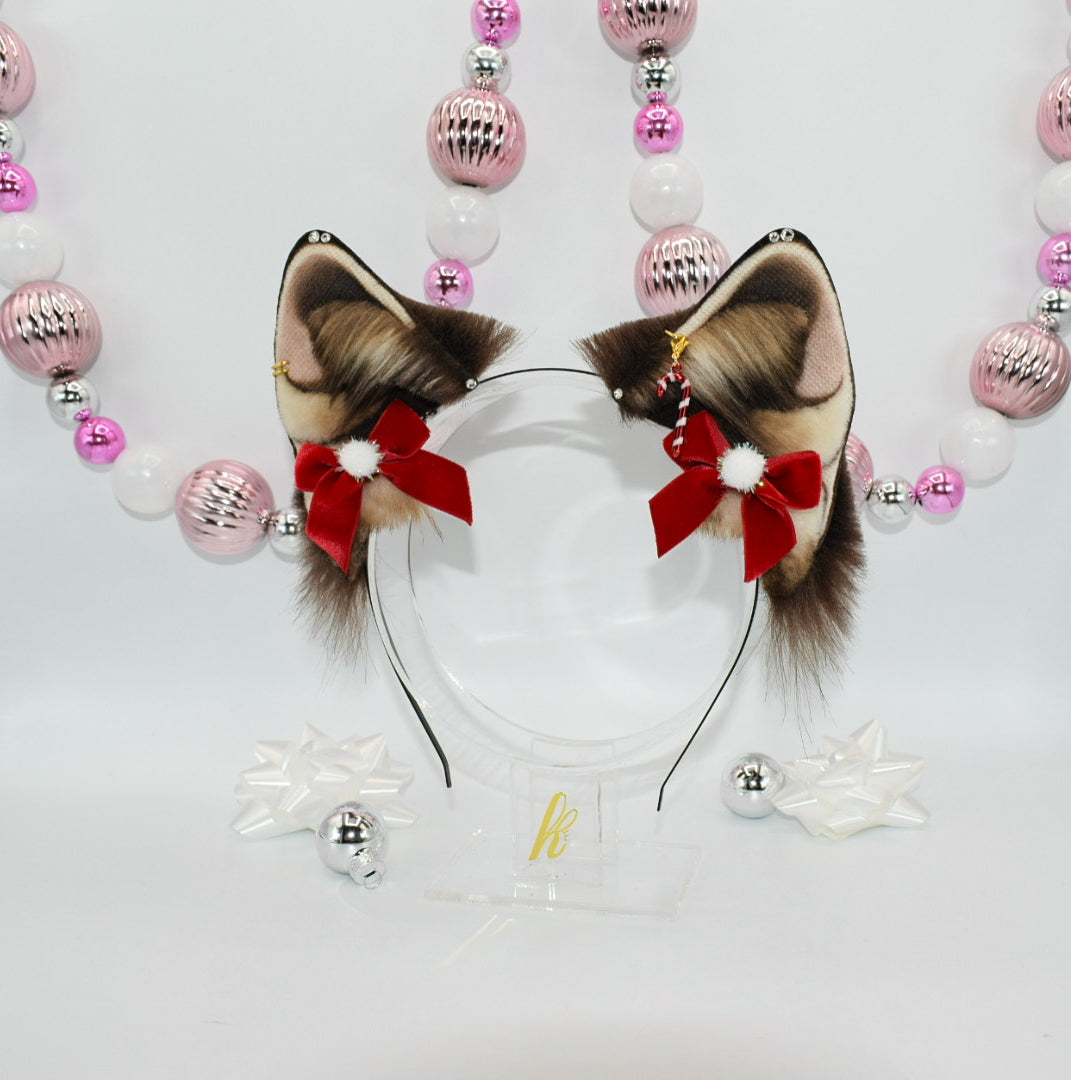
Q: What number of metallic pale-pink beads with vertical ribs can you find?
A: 9